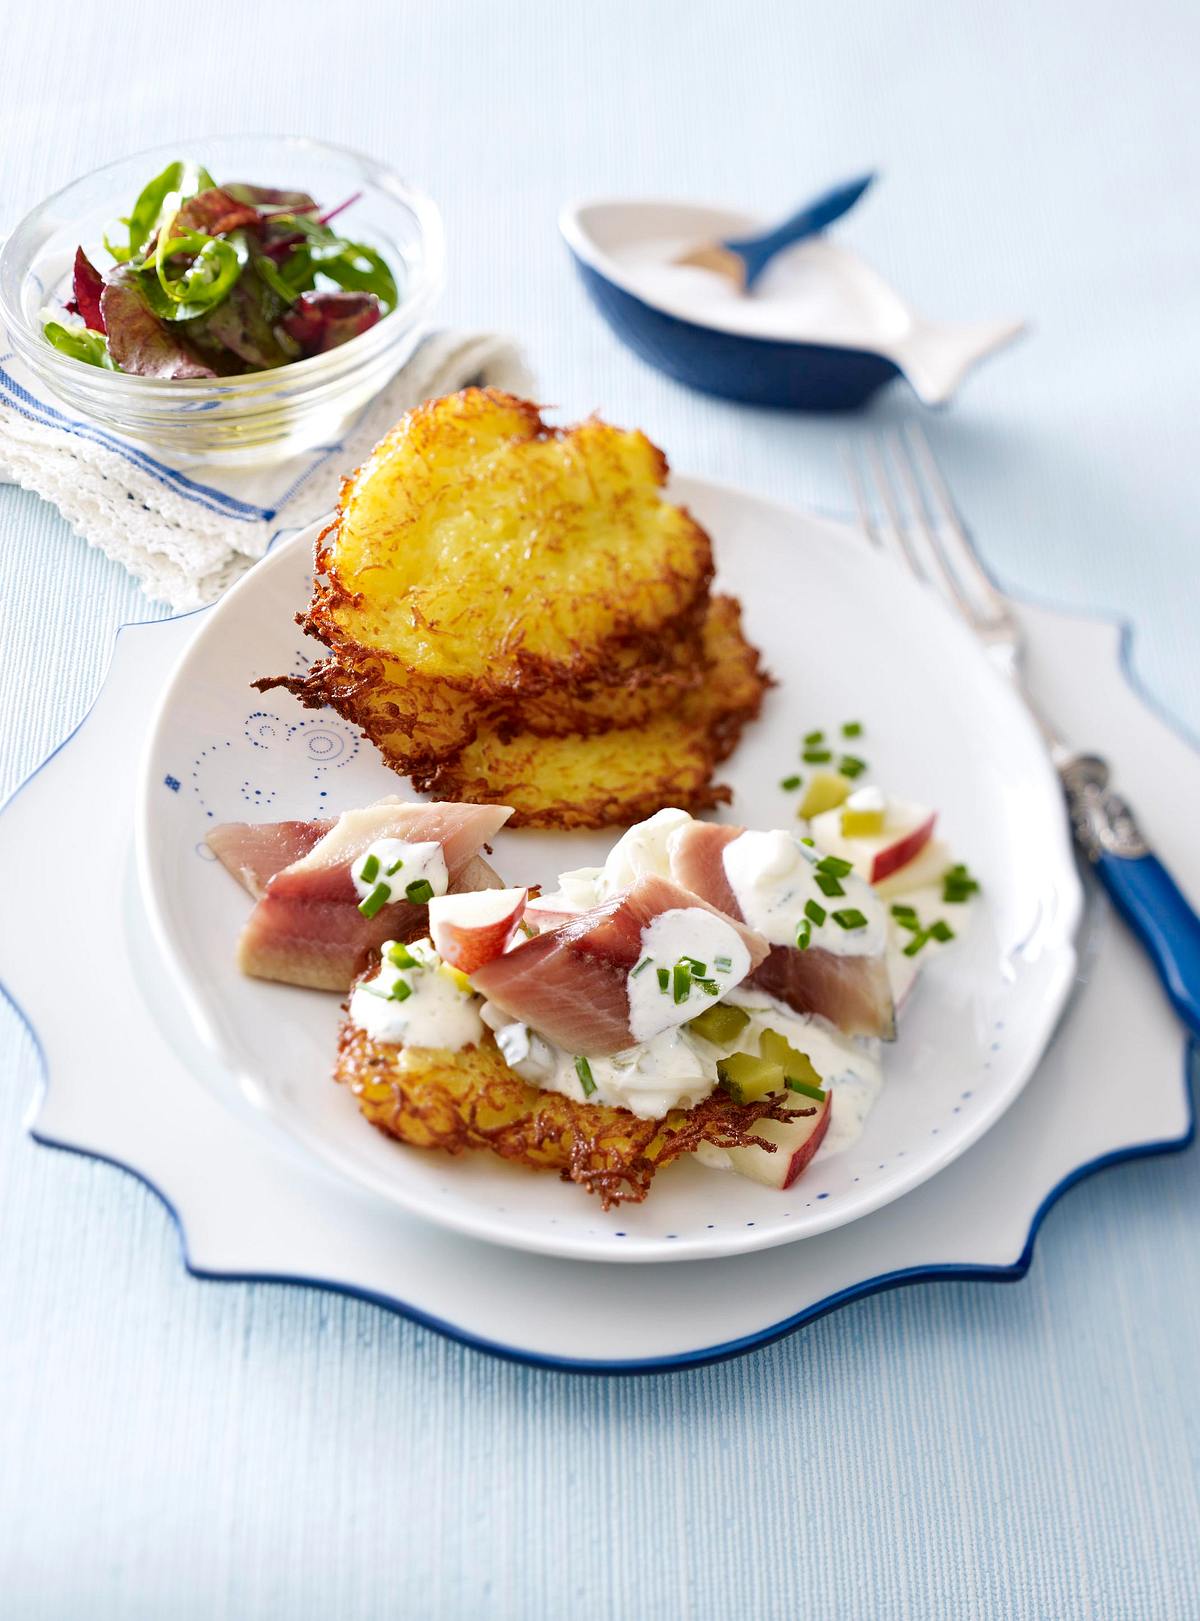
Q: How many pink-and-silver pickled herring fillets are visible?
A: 4